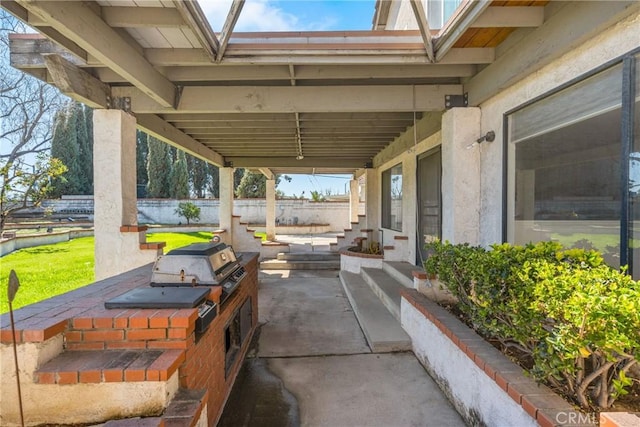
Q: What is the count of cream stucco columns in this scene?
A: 6